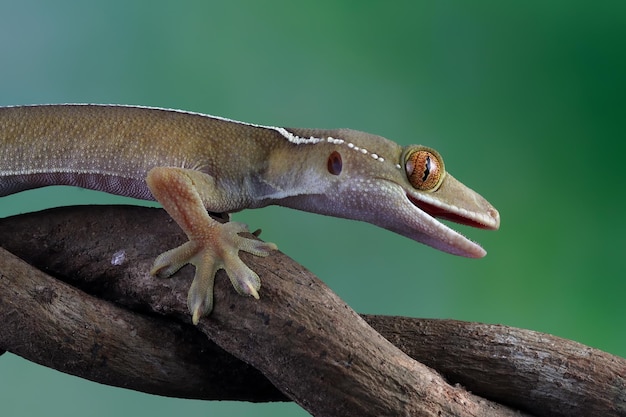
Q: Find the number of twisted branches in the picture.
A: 2